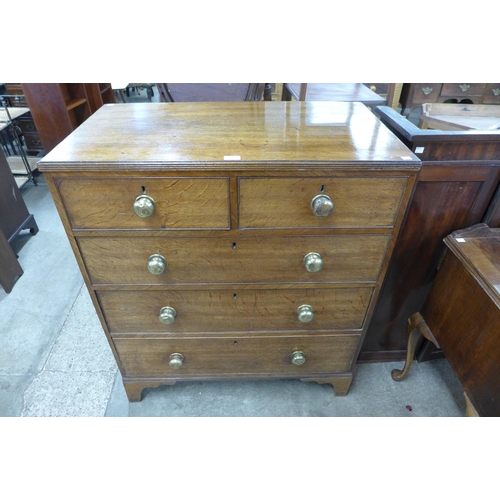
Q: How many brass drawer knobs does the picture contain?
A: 8